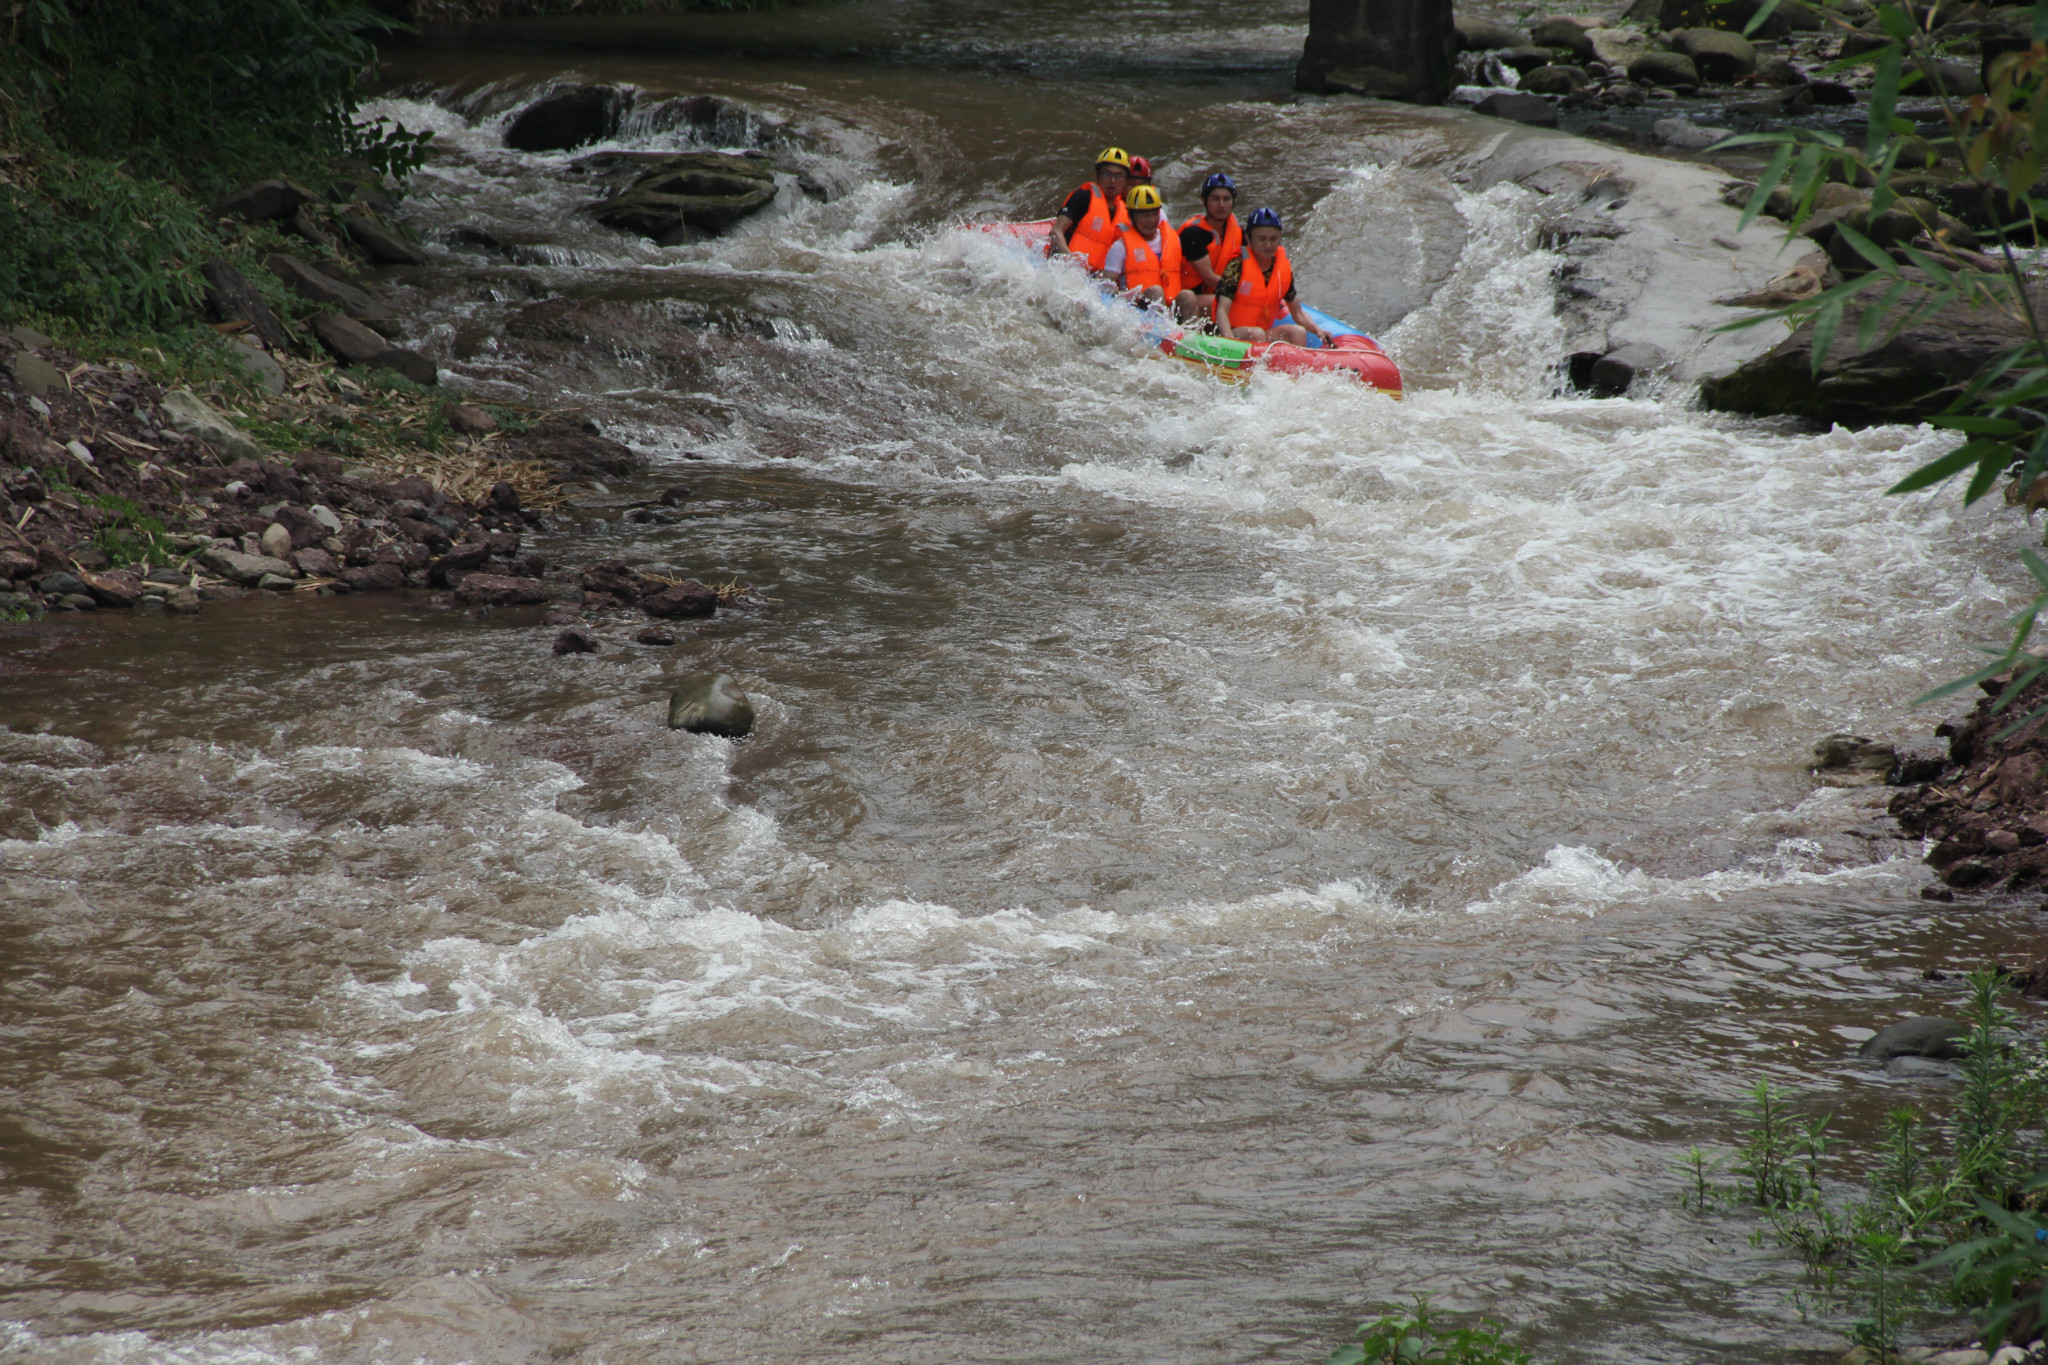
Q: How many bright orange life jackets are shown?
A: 5